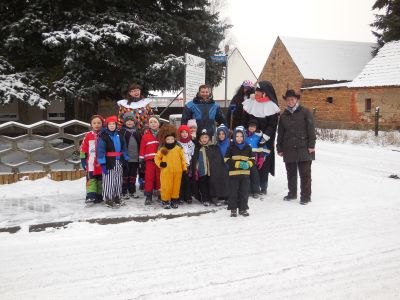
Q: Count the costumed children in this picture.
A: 11